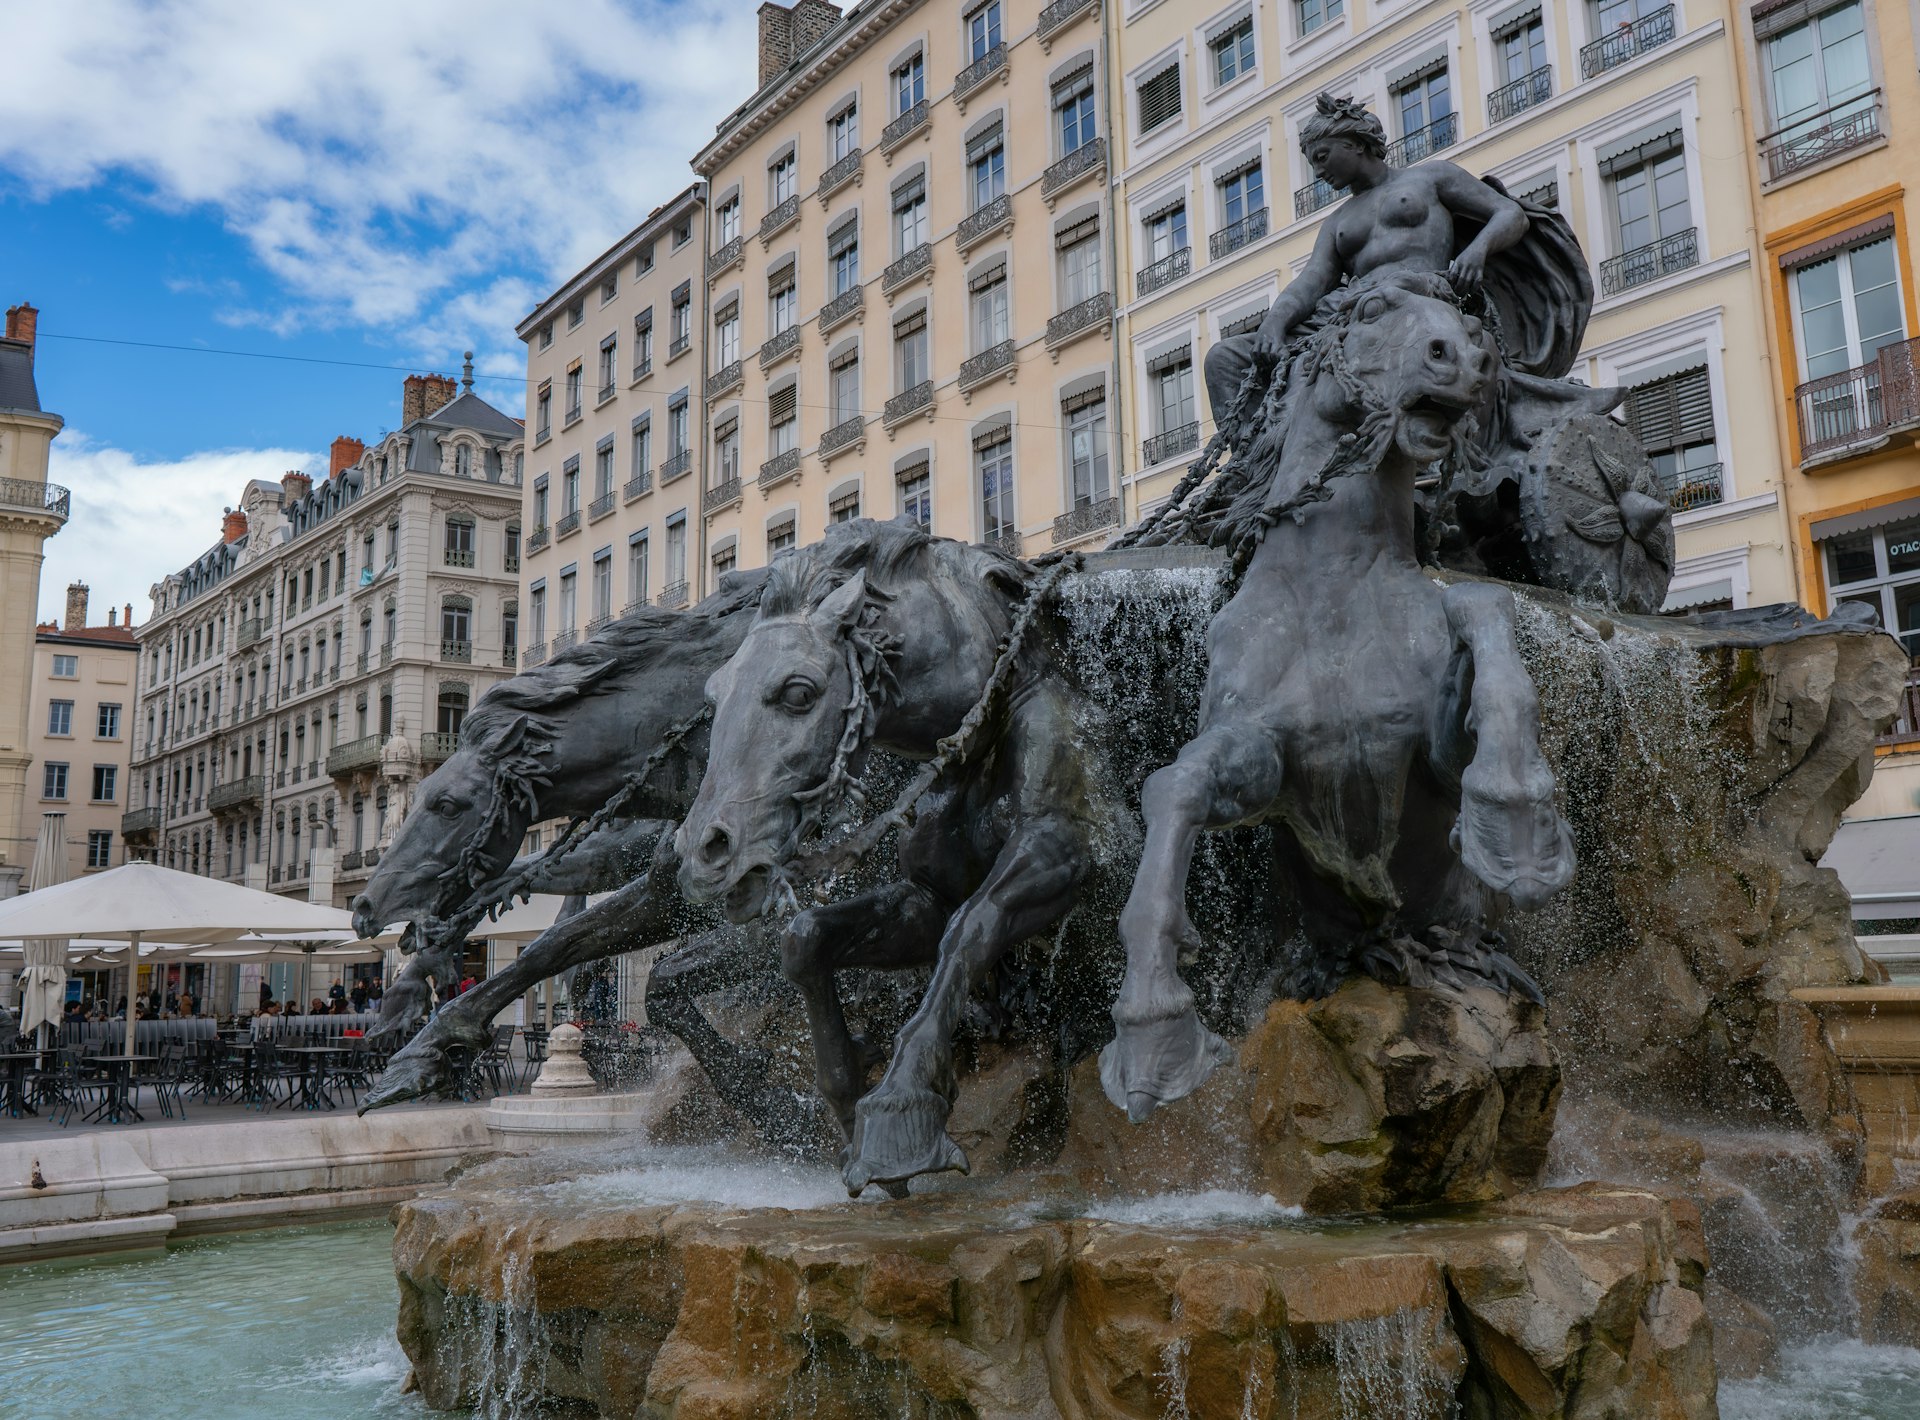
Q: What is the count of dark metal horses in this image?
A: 3